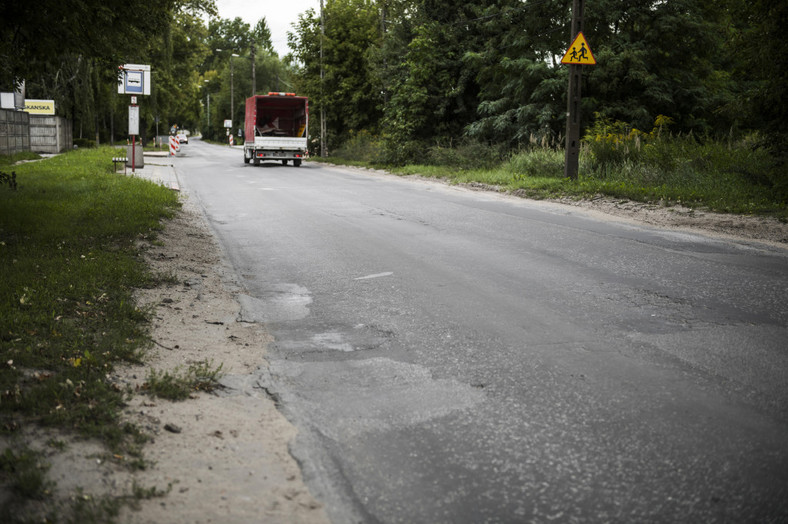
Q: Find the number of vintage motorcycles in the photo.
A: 0